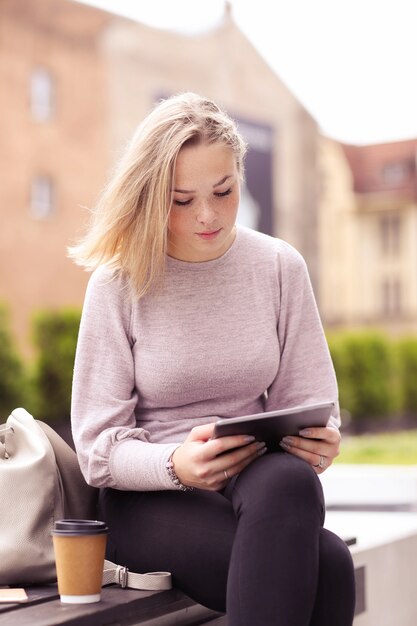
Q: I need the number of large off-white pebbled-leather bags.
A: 1